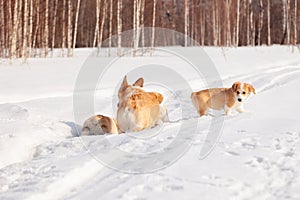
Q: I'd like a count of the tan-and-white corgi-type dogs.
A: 3